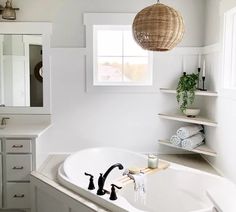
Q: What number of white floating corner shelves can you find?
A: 3